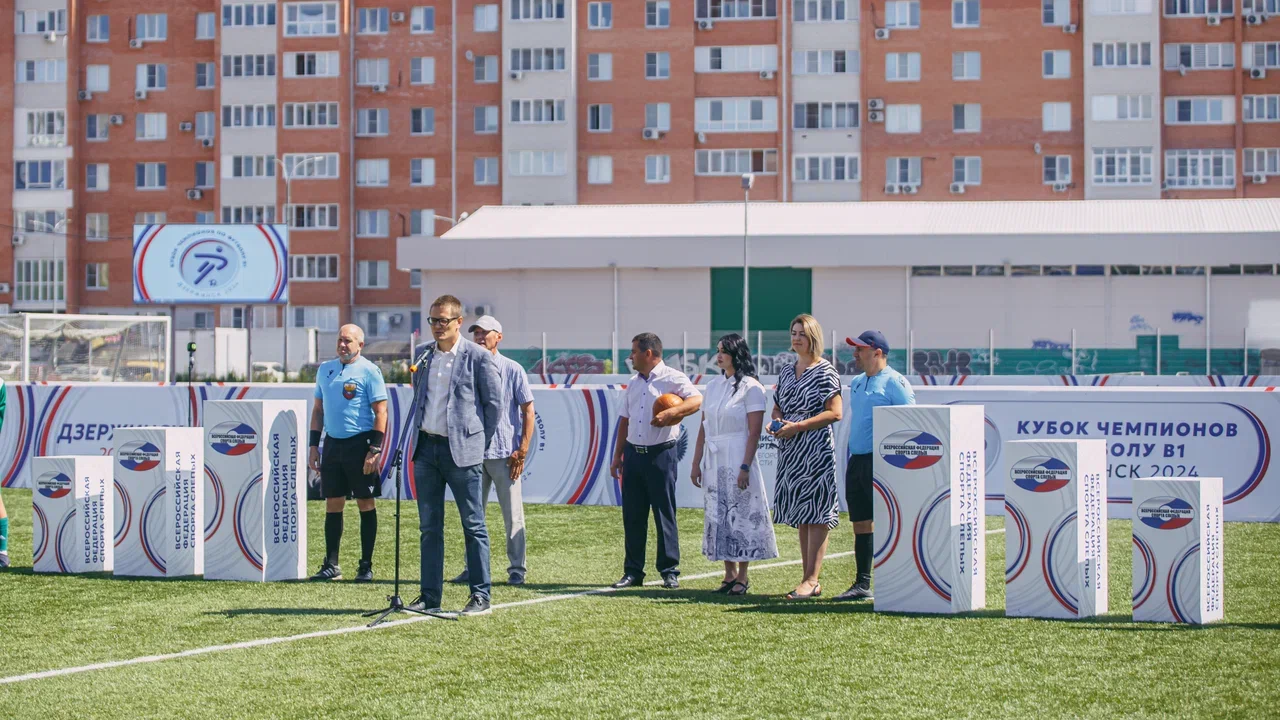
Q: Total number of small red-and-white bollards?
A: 0